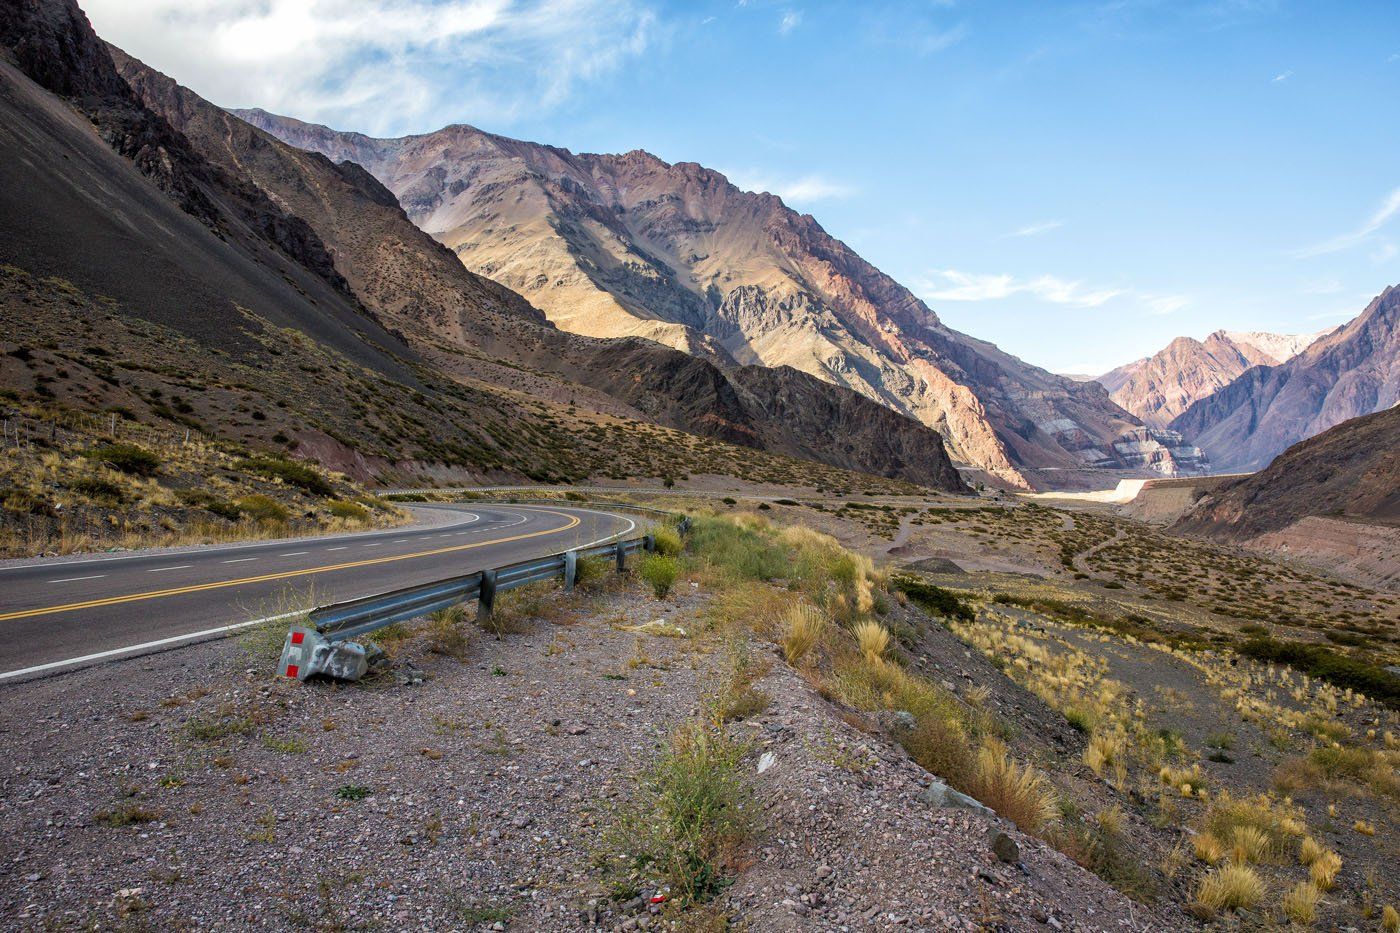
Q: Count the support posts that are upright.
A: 4